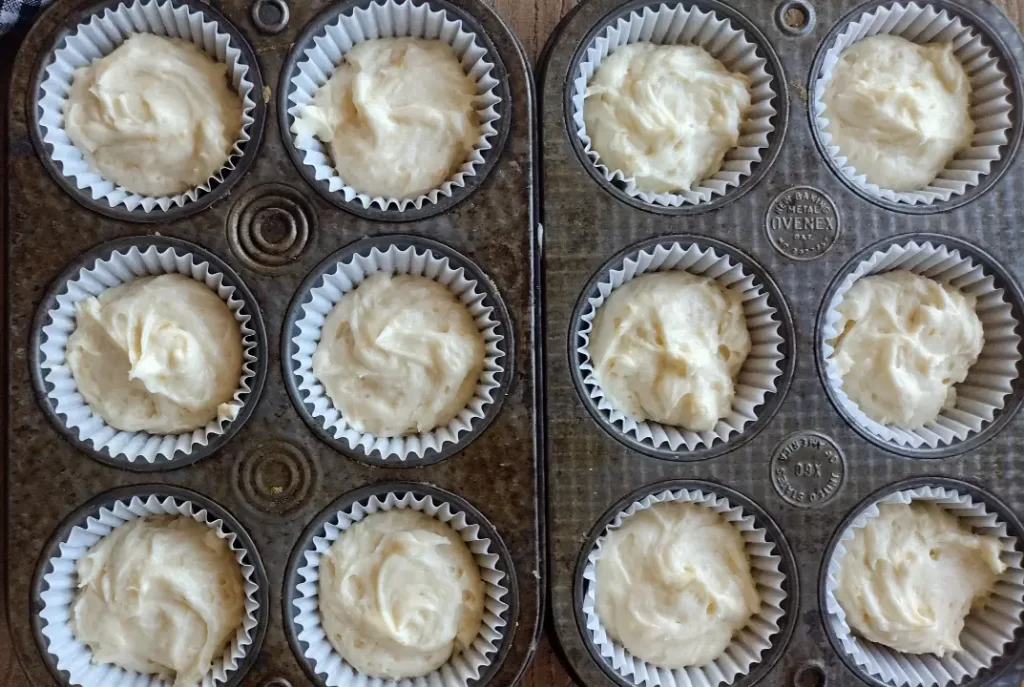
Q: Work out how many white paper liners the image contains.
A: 12